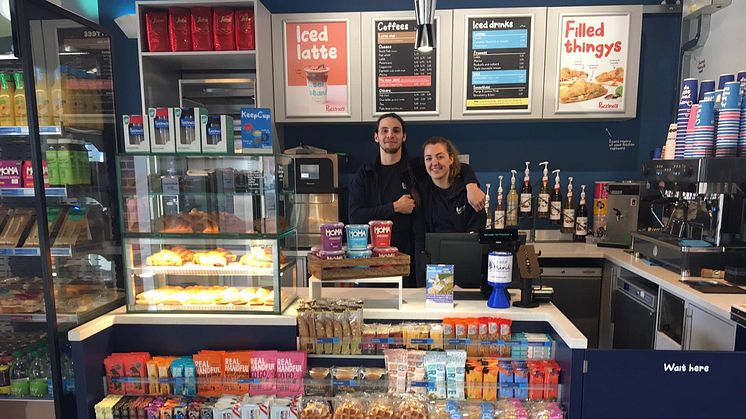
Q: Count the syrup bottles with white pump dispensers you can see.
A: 8